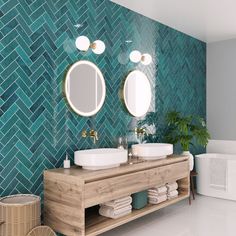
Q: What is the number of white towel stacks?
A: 3